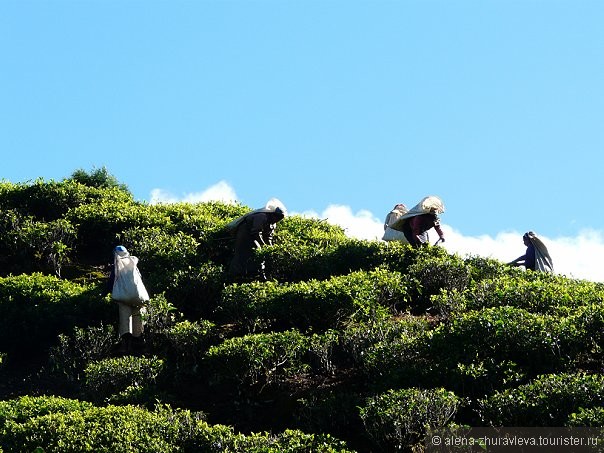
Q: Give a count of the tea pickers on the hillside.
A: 5